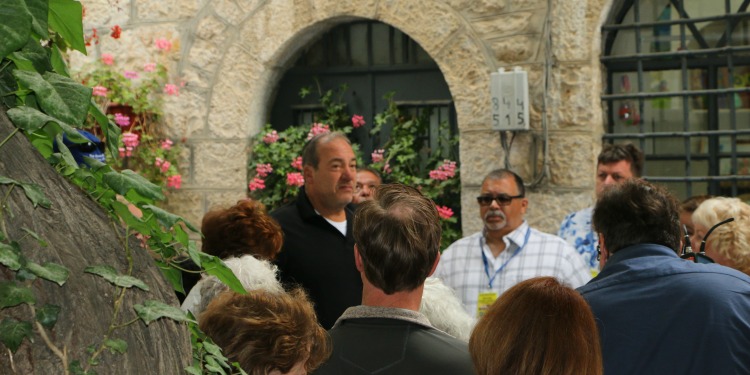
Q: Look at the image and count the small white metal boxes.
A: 1